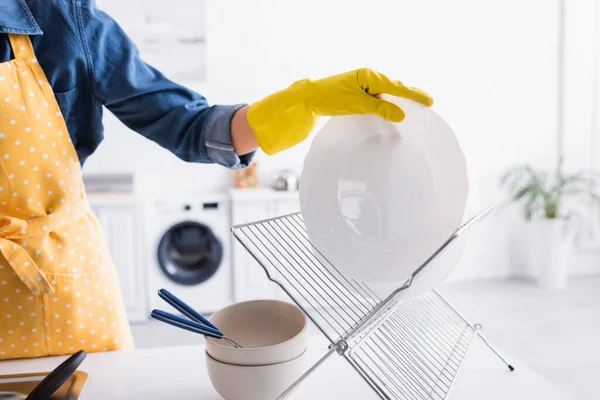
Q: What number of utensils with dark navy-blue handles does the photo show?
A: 2